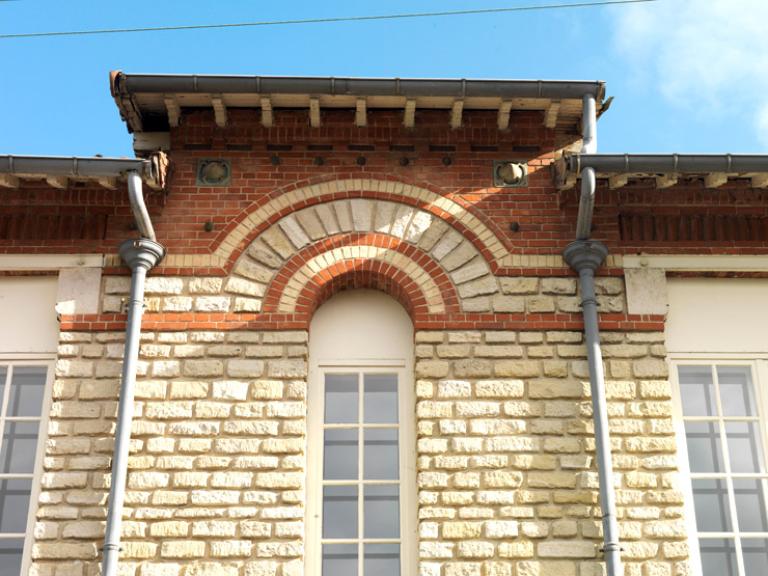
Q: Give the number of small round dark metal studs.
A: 7